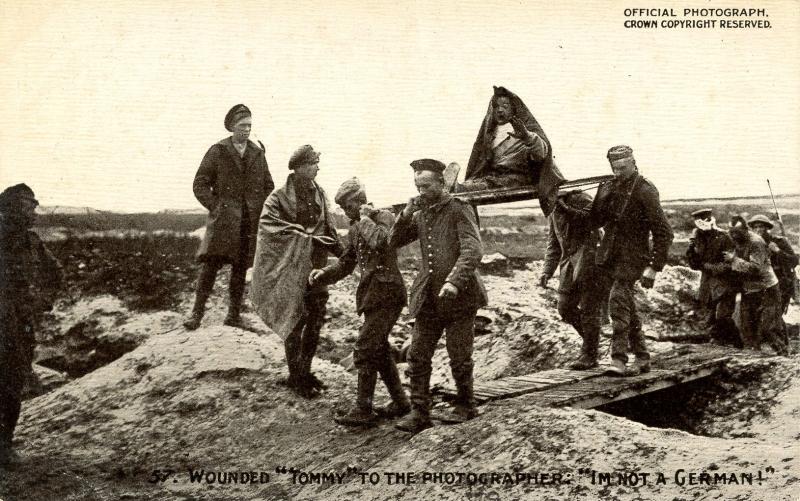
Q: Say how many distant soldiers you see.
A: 3